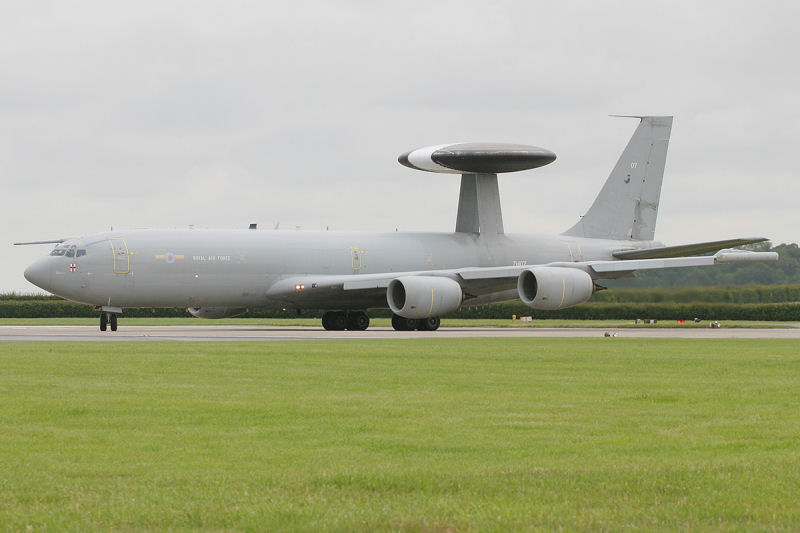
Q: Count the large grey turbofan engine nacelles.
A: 2